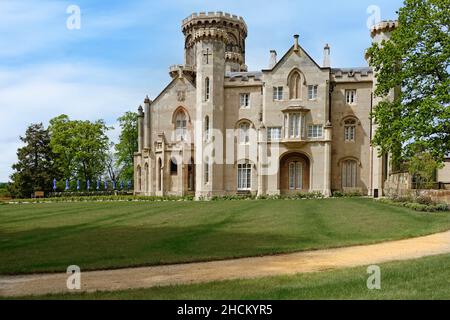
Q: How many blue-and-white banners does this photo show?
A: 9